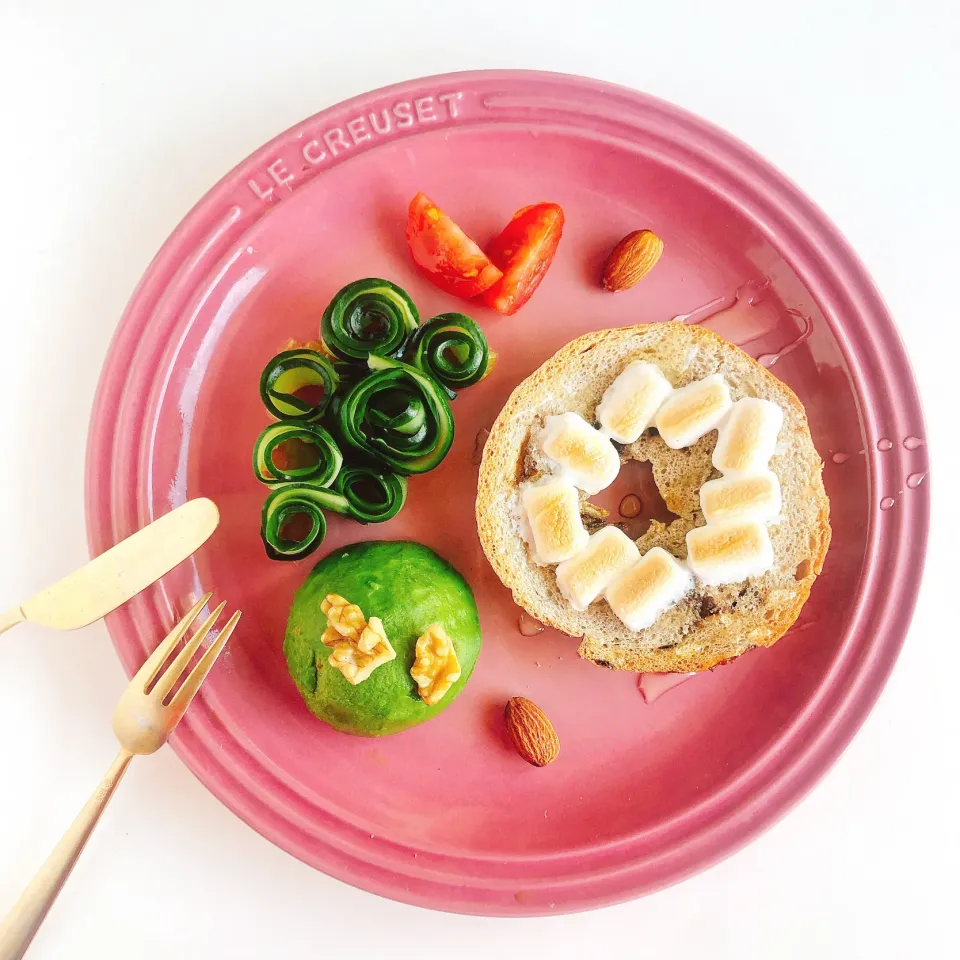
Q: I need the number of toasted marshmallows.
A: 9